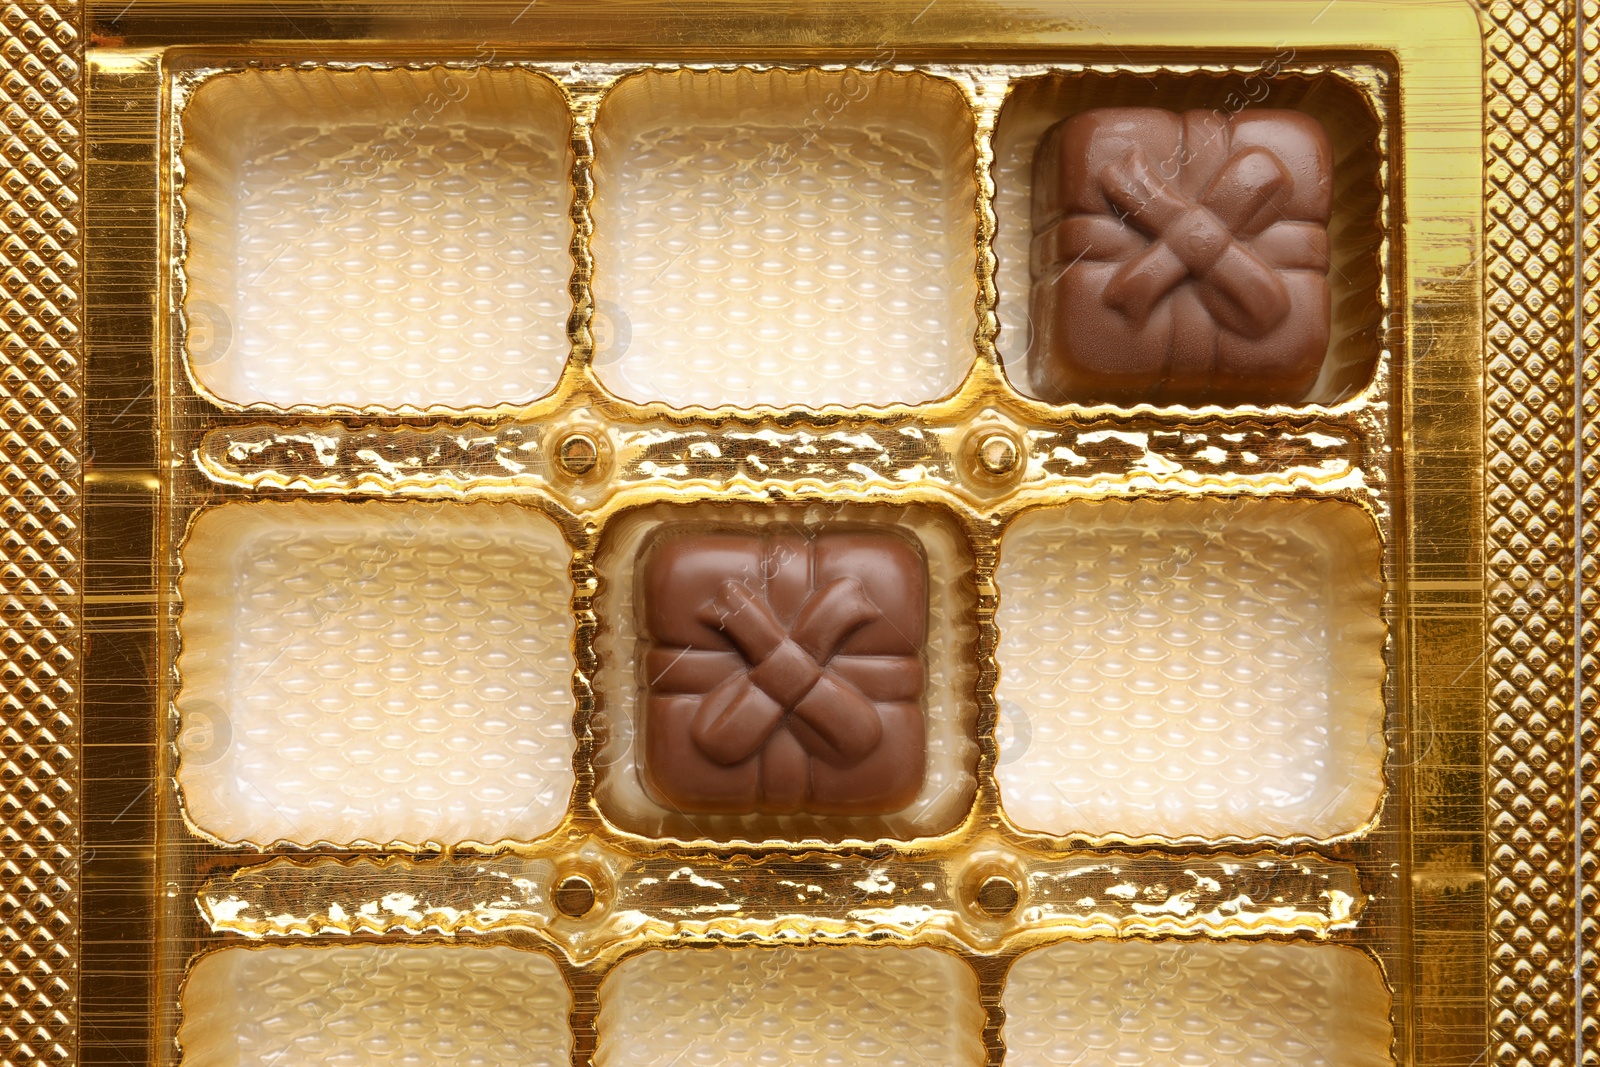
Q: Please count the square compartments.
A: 9